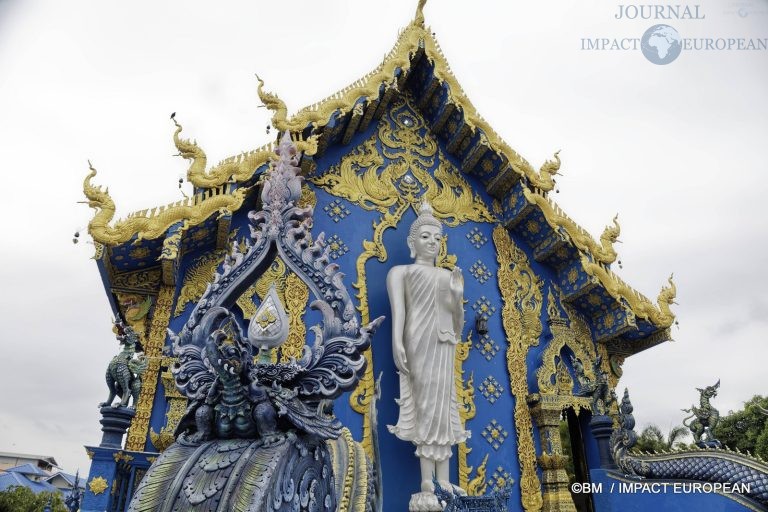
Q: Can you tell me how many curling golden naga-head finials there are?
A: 6